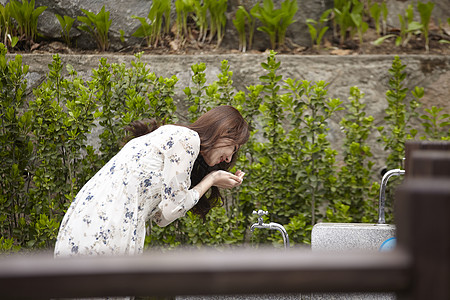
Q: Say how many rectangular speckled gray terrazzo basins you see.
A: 1